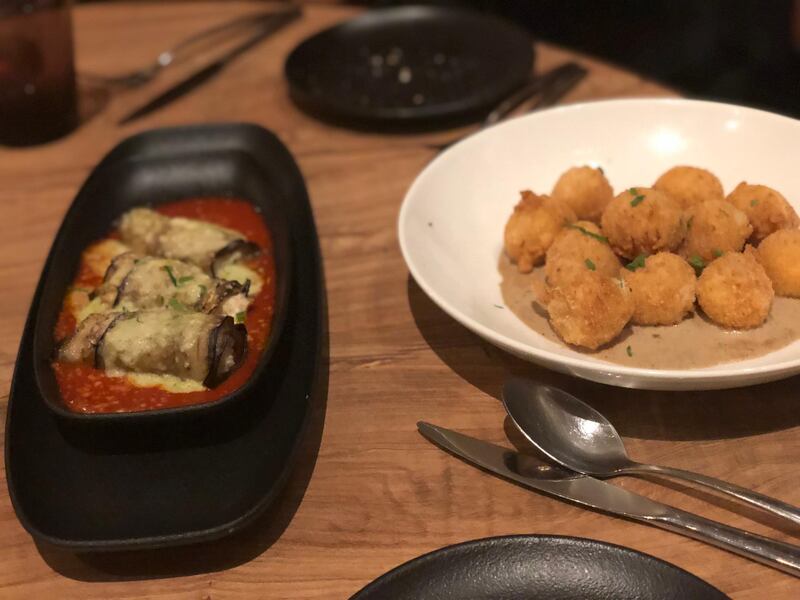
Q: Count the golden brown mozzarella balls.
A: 11